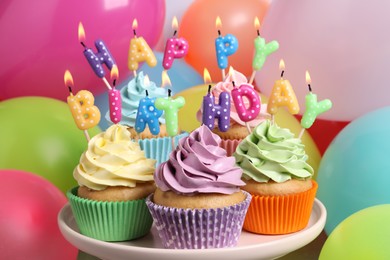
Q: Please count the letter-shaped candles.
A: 13